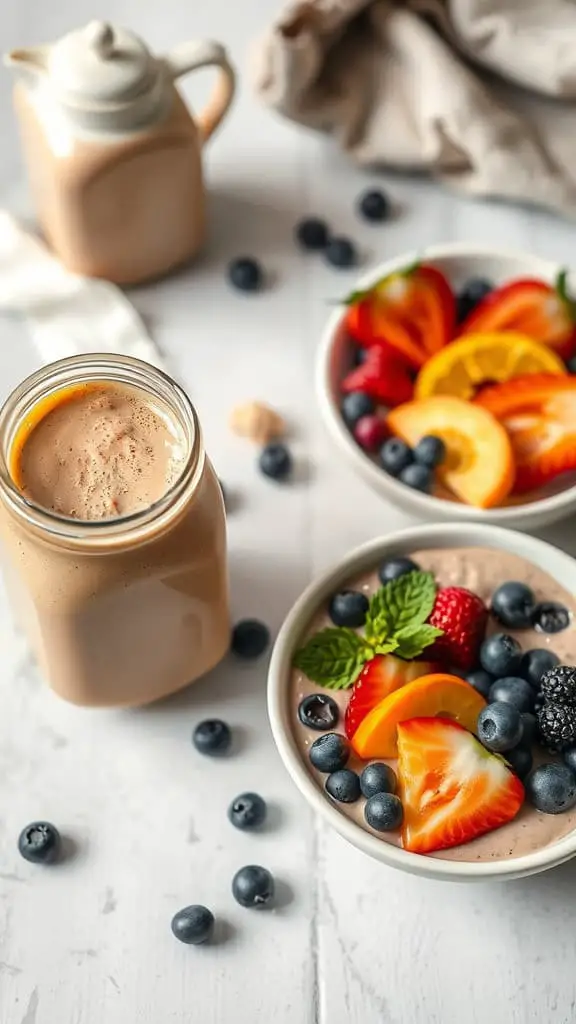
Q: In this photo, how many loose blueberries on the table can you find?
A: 11